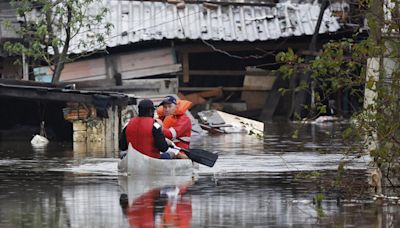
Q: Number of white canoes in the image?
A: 1